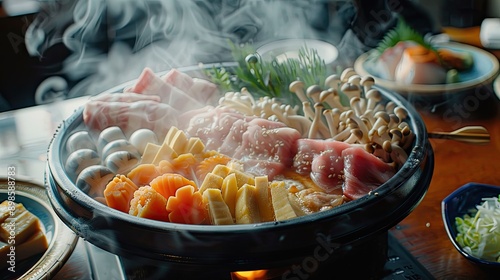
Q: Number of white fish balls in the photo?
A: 7